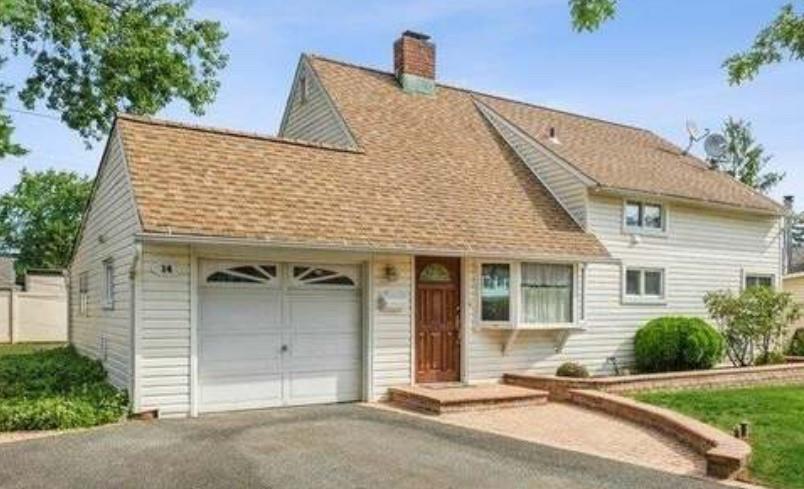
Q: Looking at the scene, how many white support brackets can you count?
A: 2